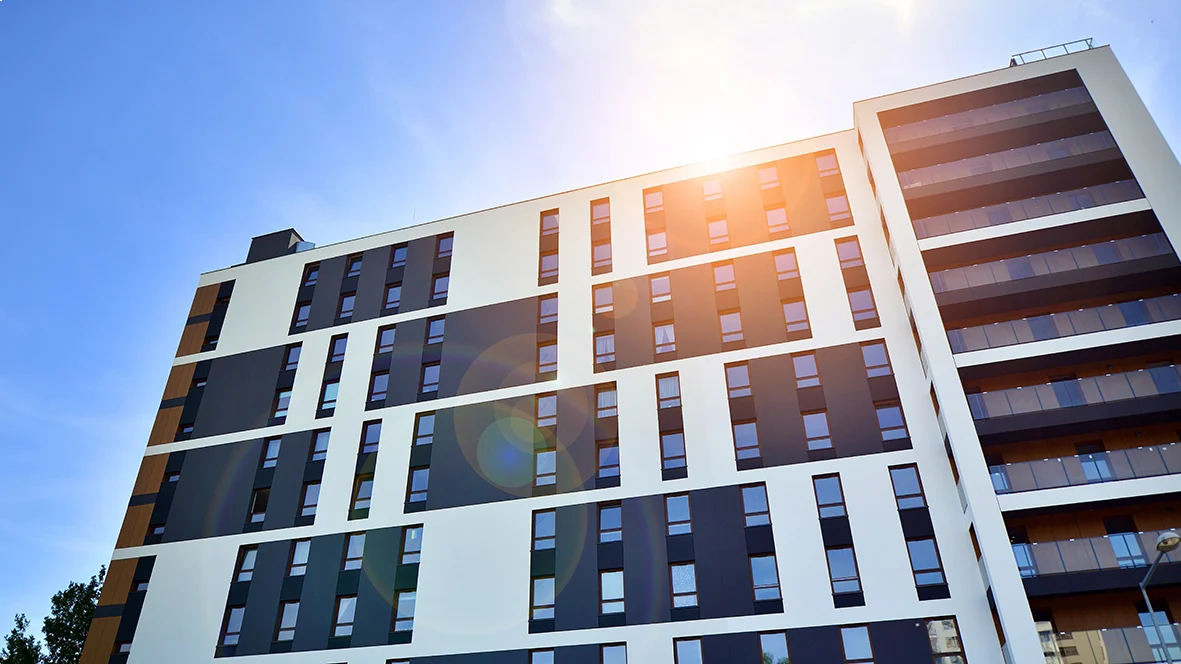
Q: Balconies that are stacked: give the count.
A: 9